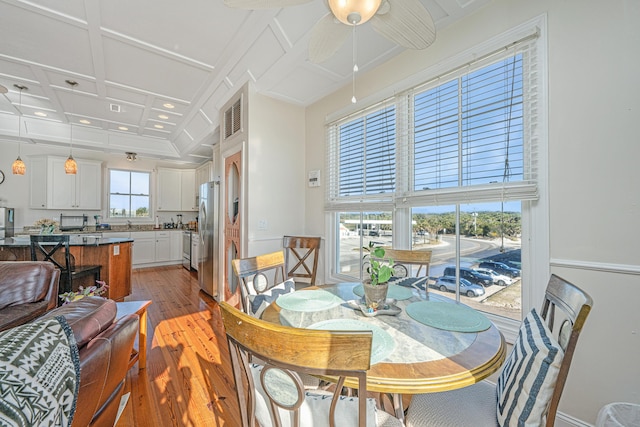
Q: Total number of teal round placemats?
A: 4